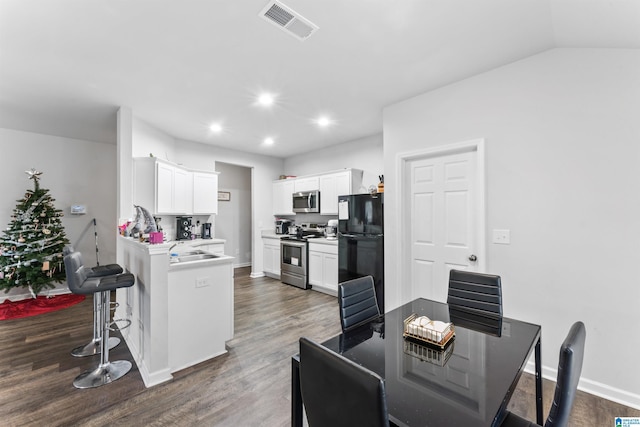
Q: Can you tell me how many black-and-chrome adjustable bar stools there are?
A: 2